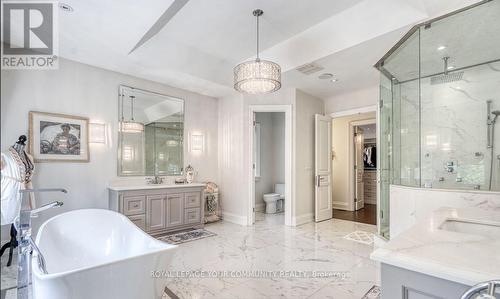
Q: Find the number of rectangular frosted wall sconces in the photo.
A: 2